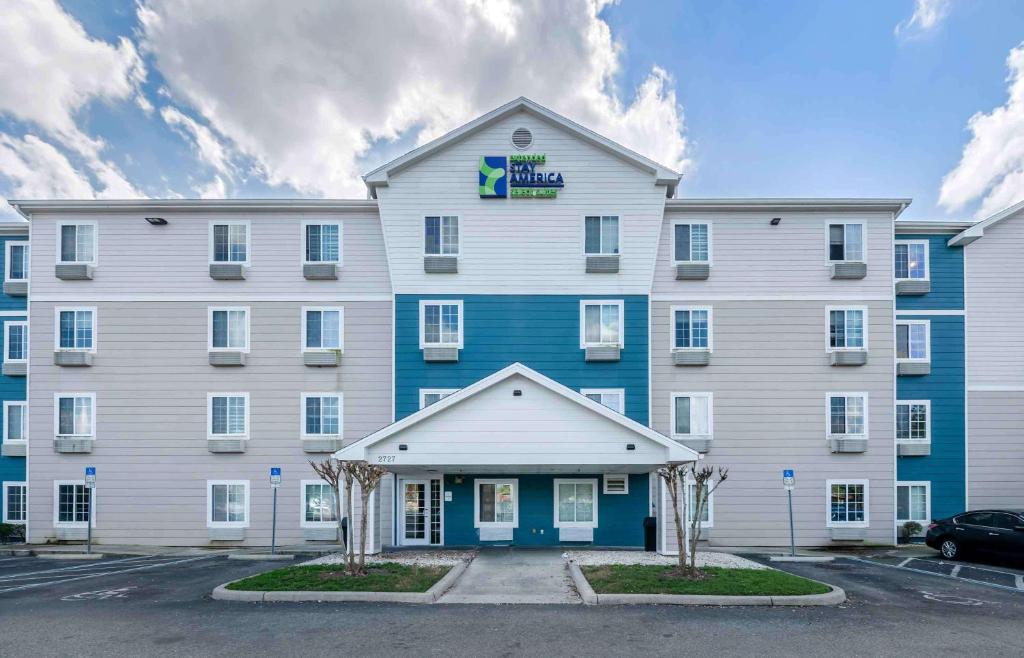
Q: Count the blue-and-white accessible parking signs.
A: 3